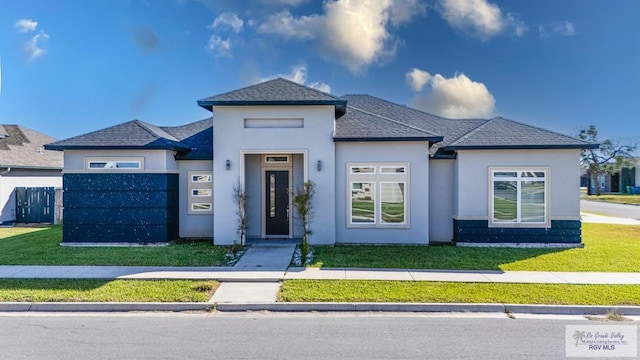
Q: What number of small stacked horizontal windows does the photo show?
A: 3